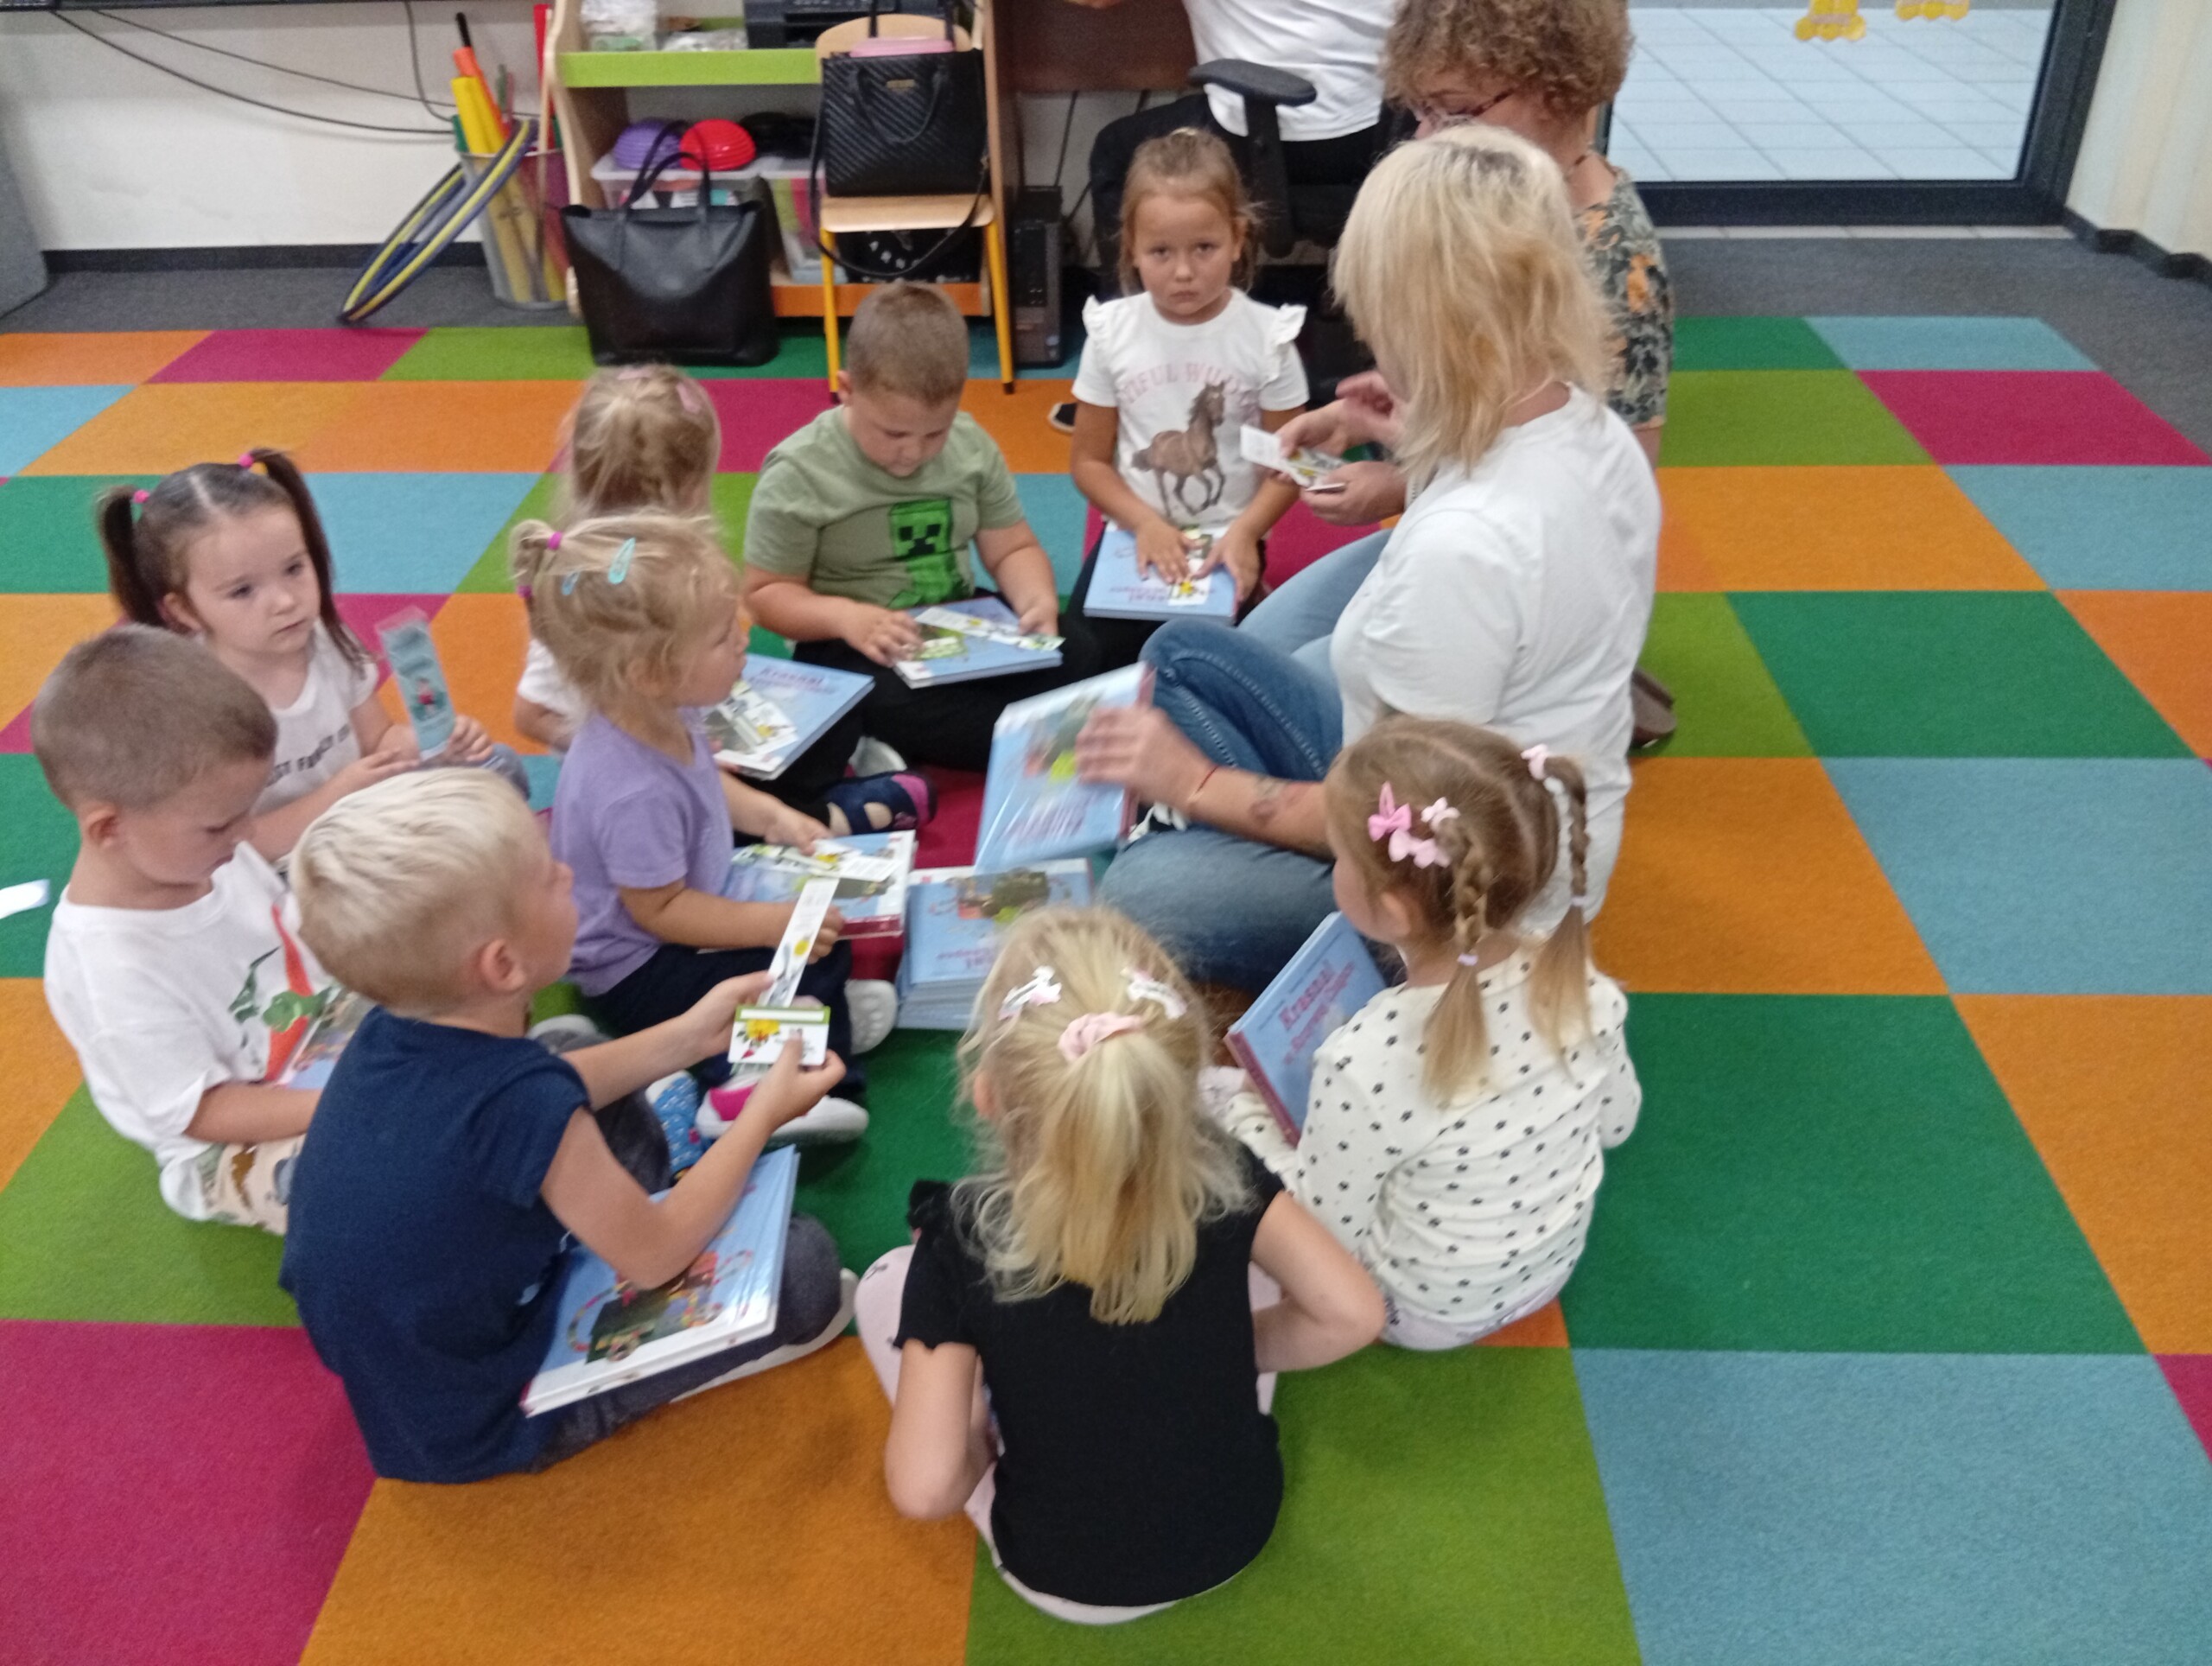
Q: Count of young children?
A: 9